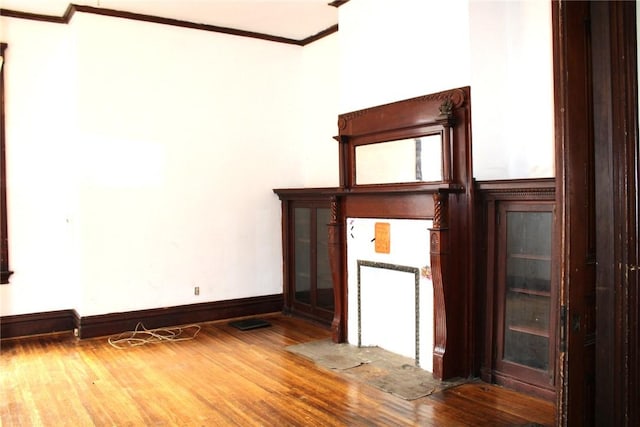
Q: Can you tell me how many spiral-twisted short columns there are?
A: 2